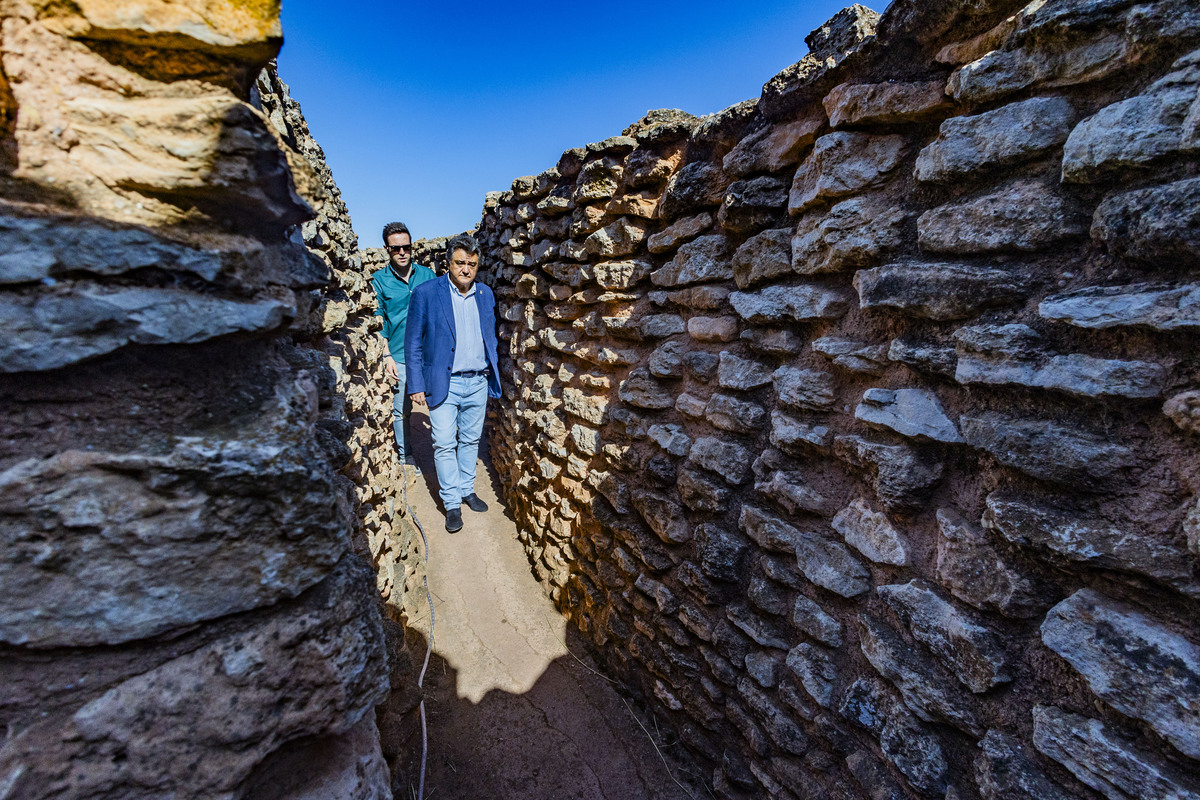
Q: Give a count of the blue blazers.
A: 1